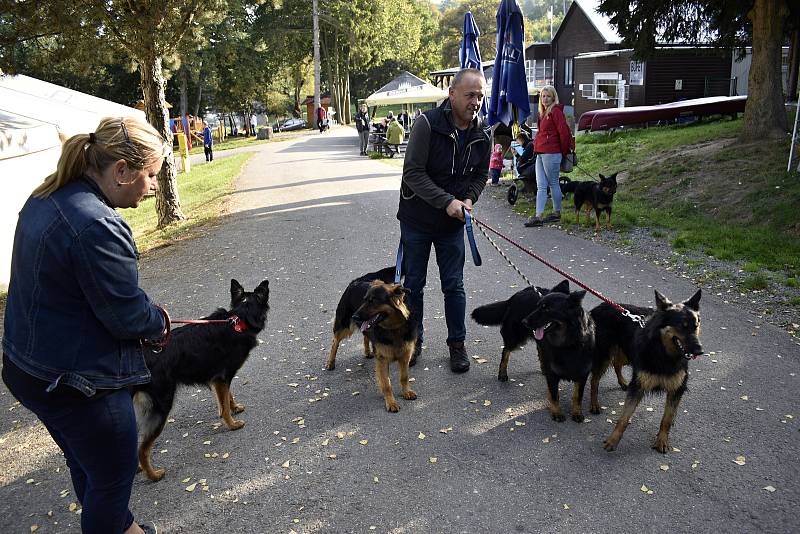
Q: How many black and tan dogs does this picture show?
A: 5